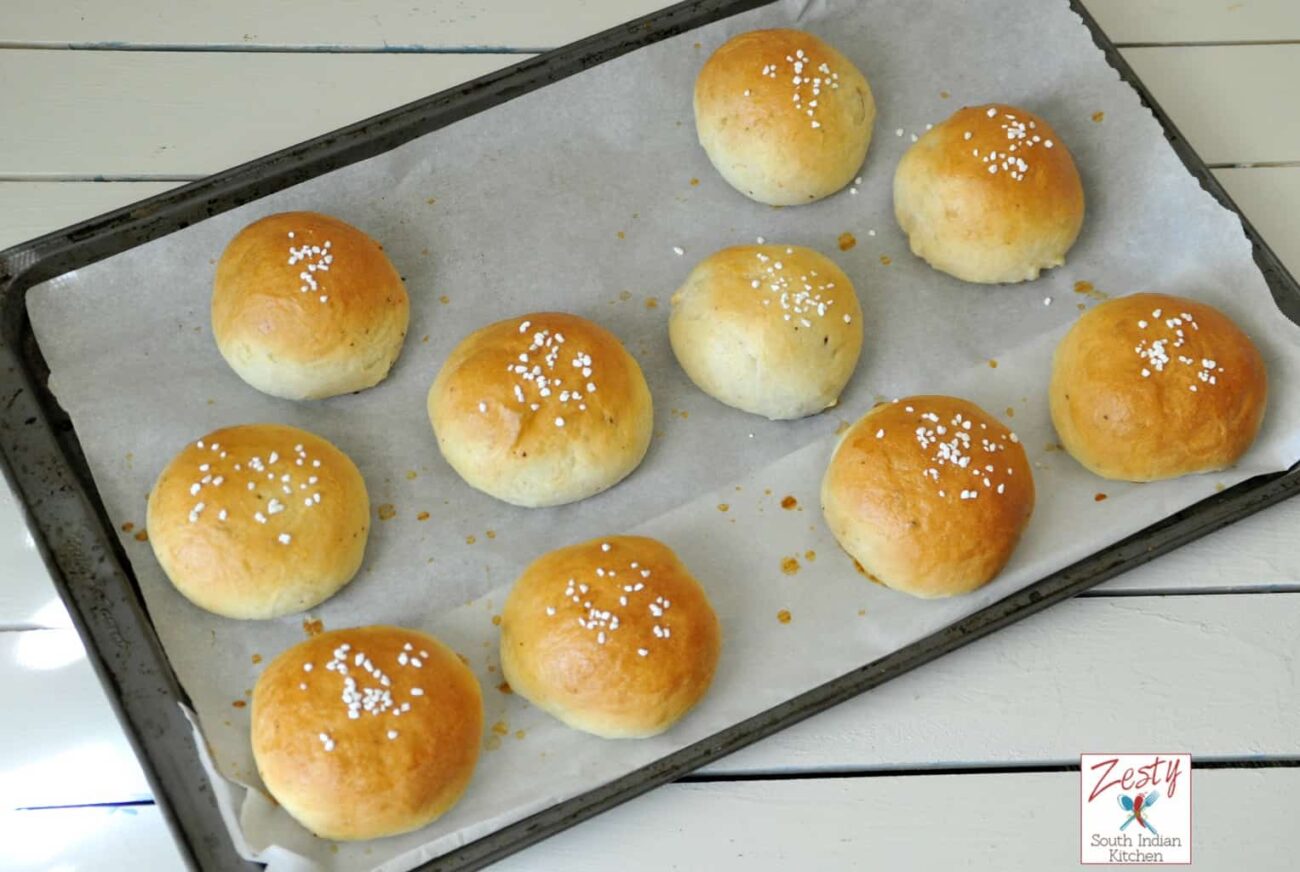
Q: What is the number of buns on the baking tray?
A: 10